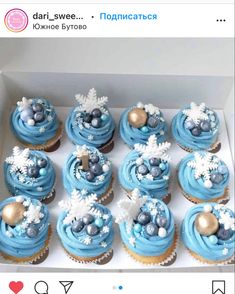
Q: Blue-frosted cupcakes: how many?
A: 12